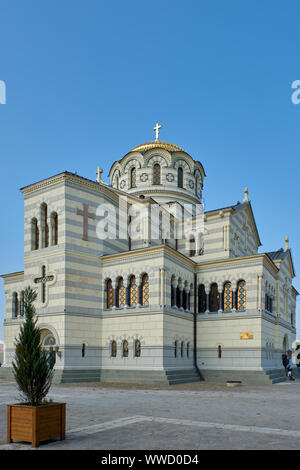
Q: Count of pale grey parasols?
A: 0